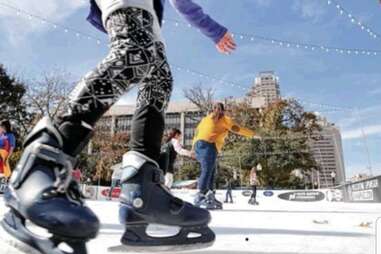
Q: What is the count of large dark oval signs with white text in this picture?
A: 1